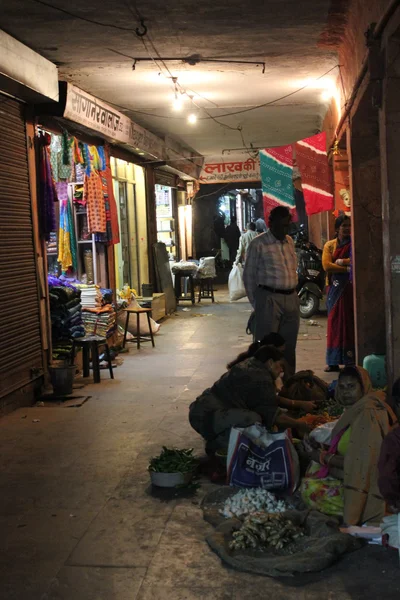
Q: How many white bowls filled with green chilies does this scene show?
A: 1